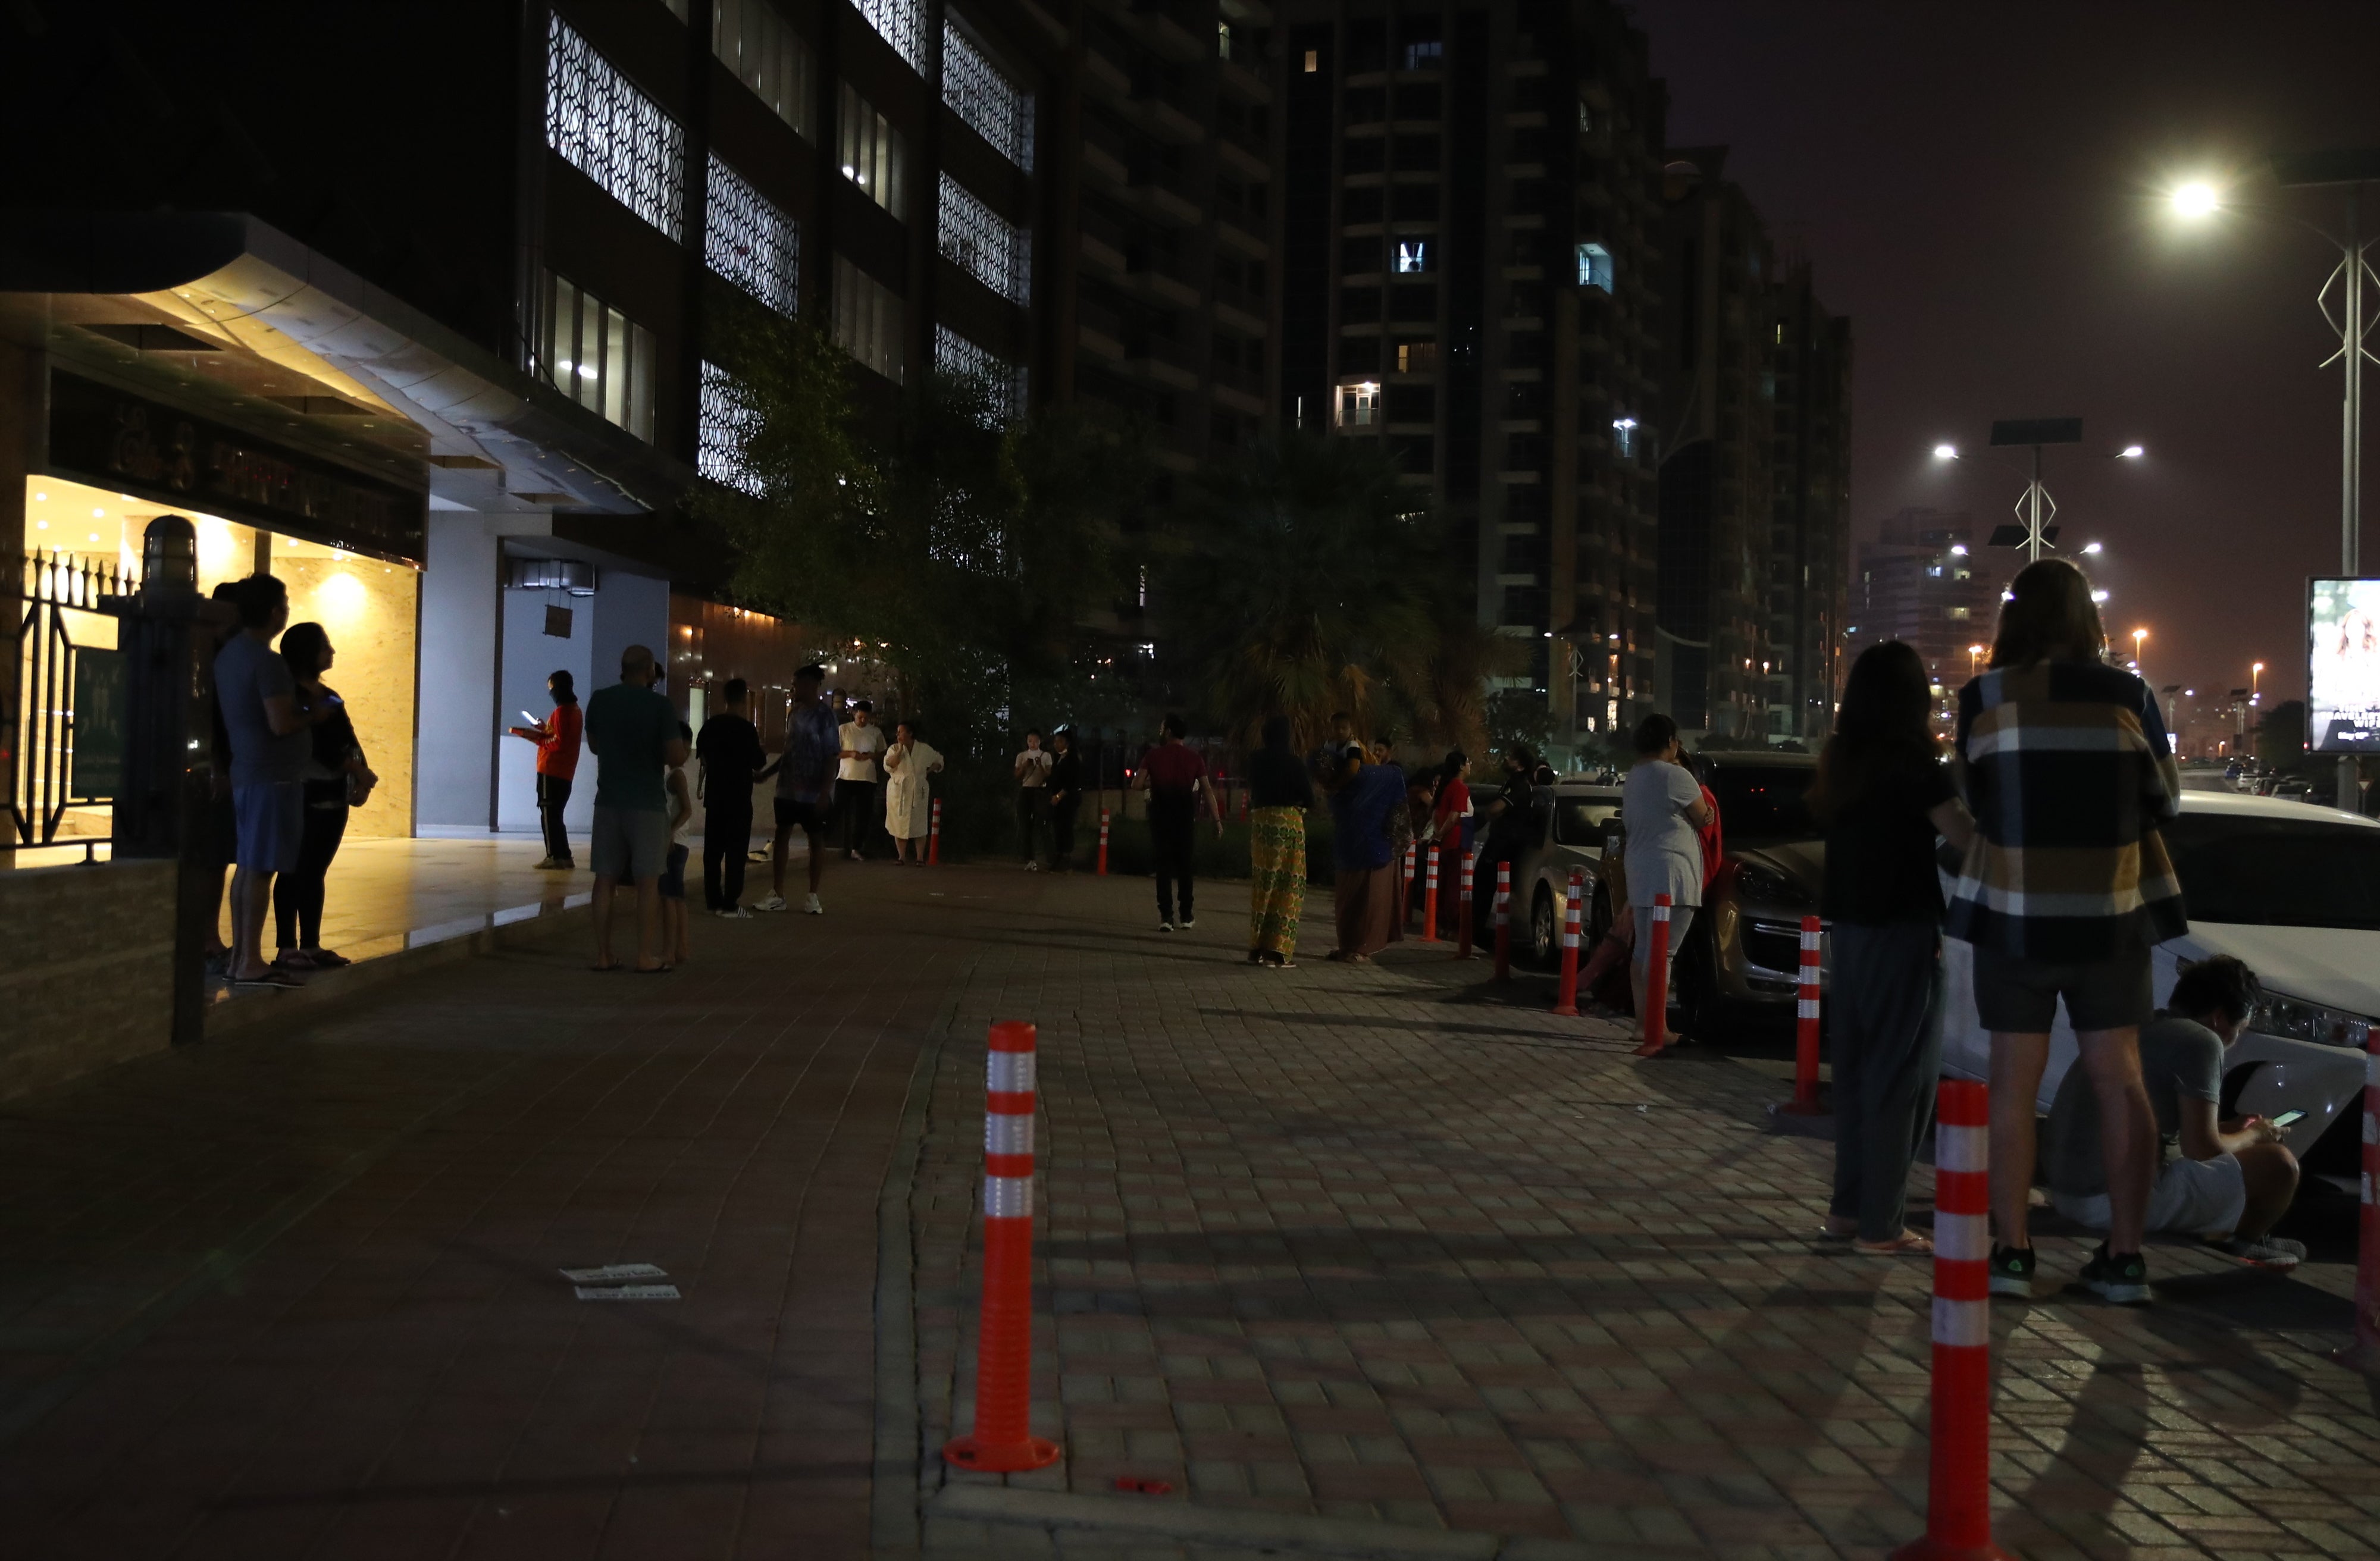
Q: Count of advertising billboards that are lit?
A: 1